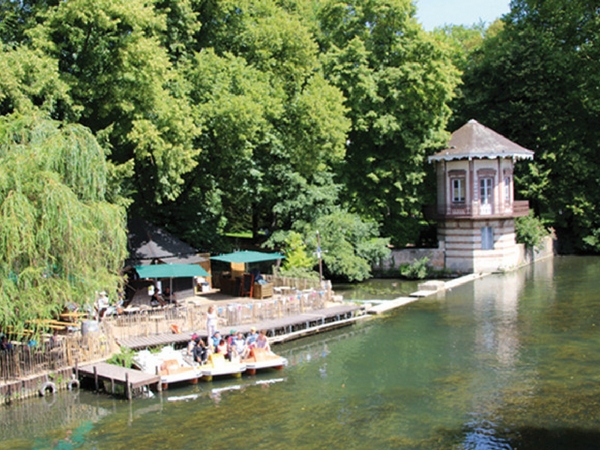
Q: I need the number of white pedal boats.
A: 3